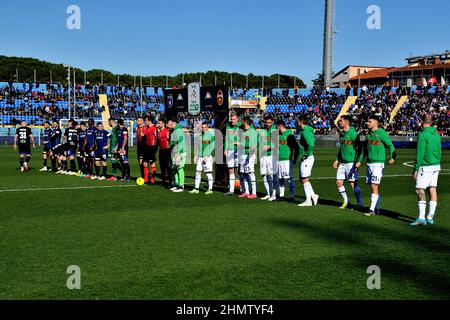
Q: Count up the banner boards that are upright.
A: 1